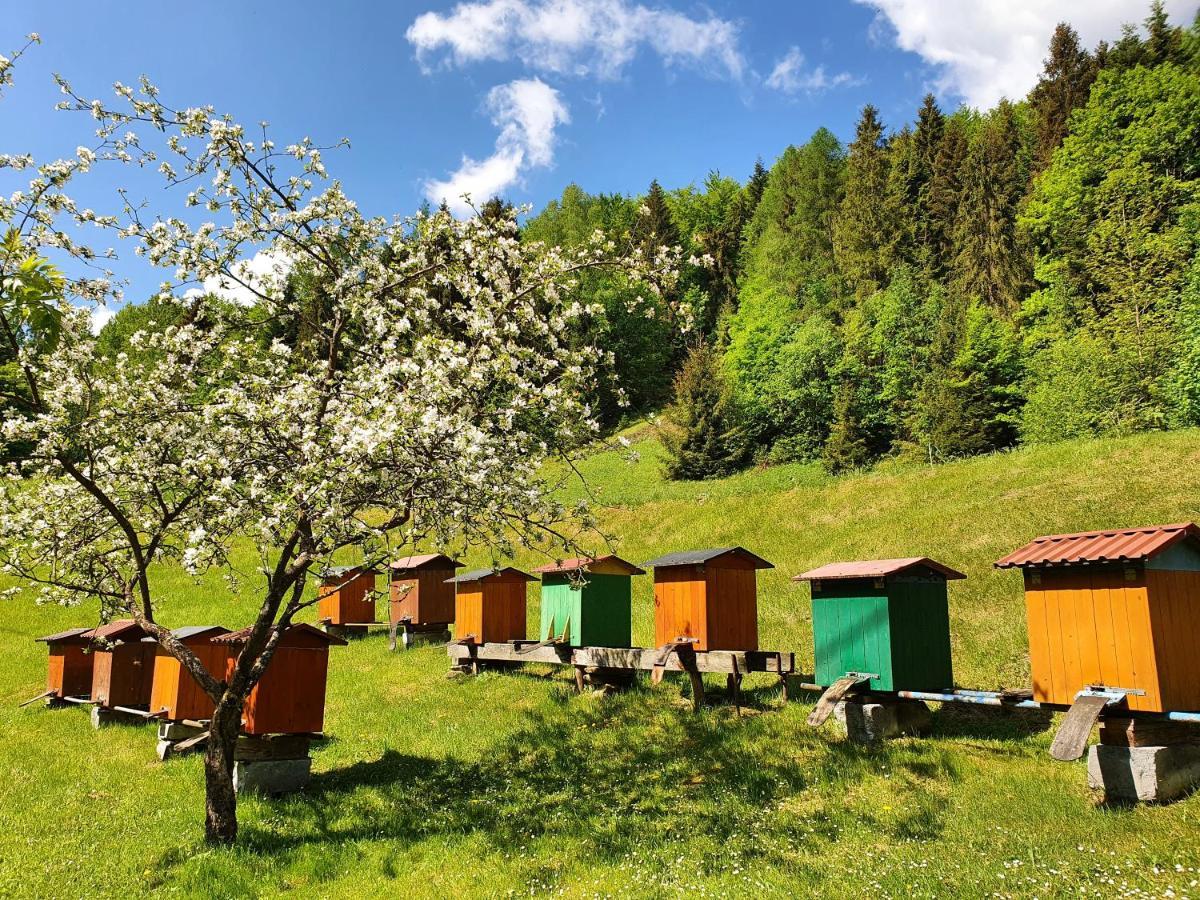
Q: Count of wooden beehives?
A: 11